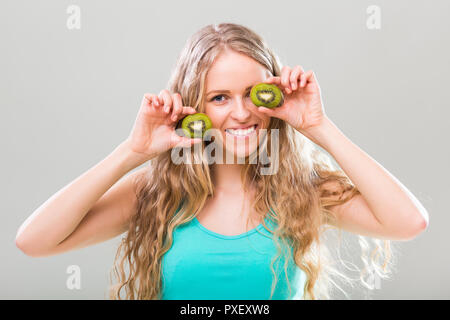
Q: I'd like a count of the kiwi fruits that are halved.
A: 2